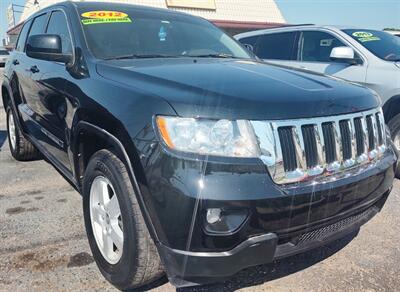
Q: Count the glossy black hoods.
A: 1